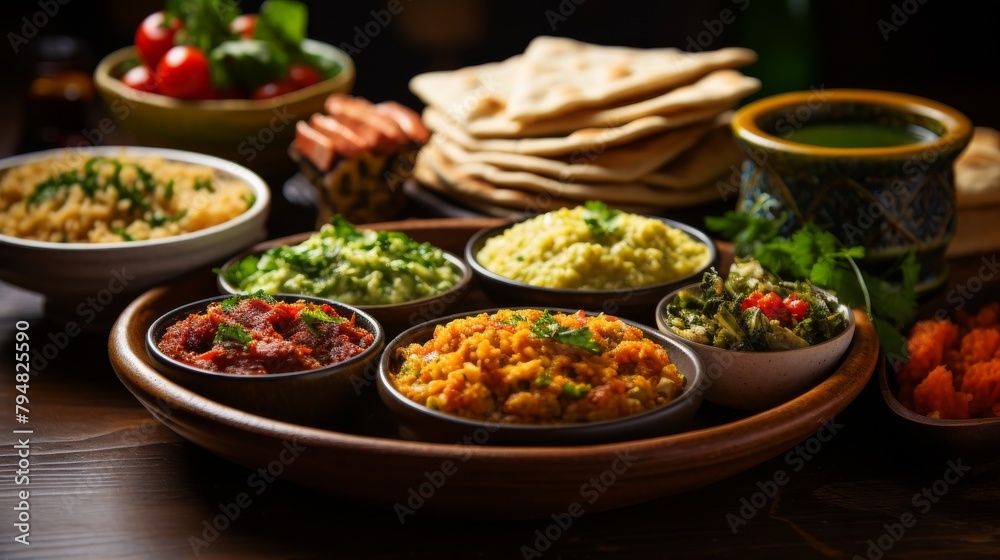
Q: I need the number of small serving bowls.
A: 5